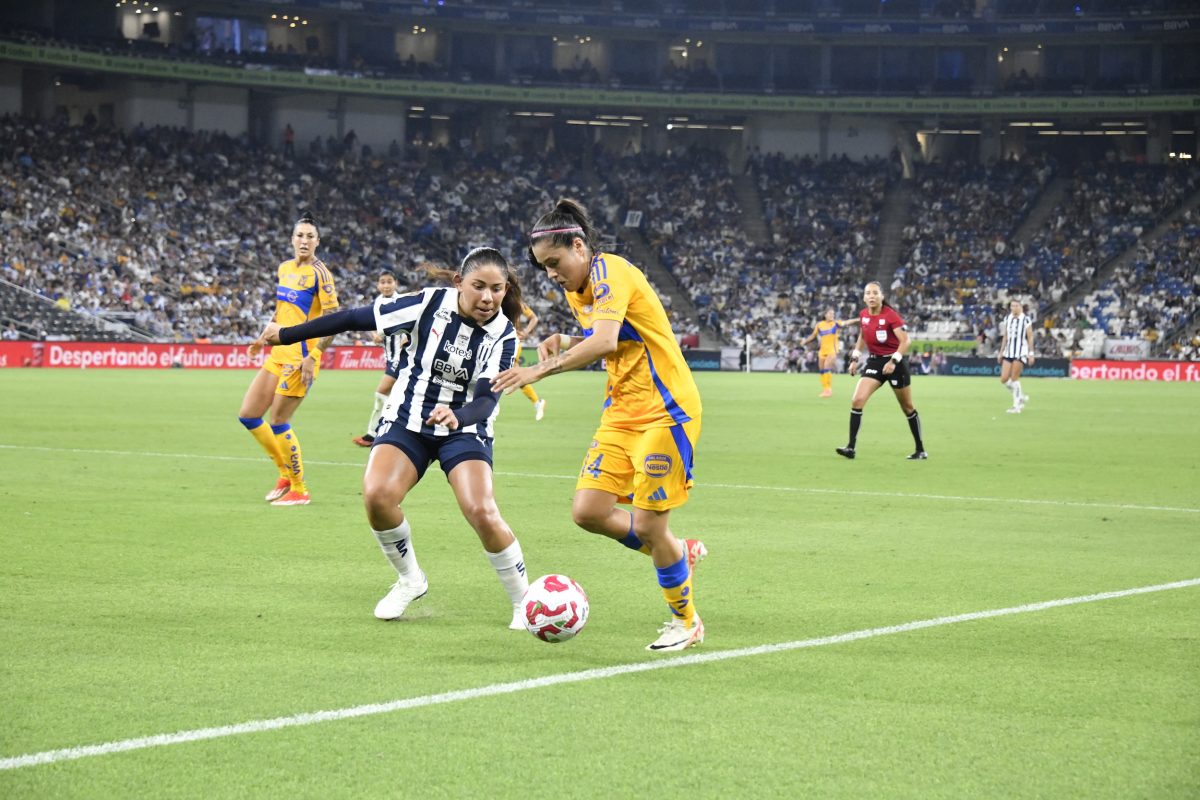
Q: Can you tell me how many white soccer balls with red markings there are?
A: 1